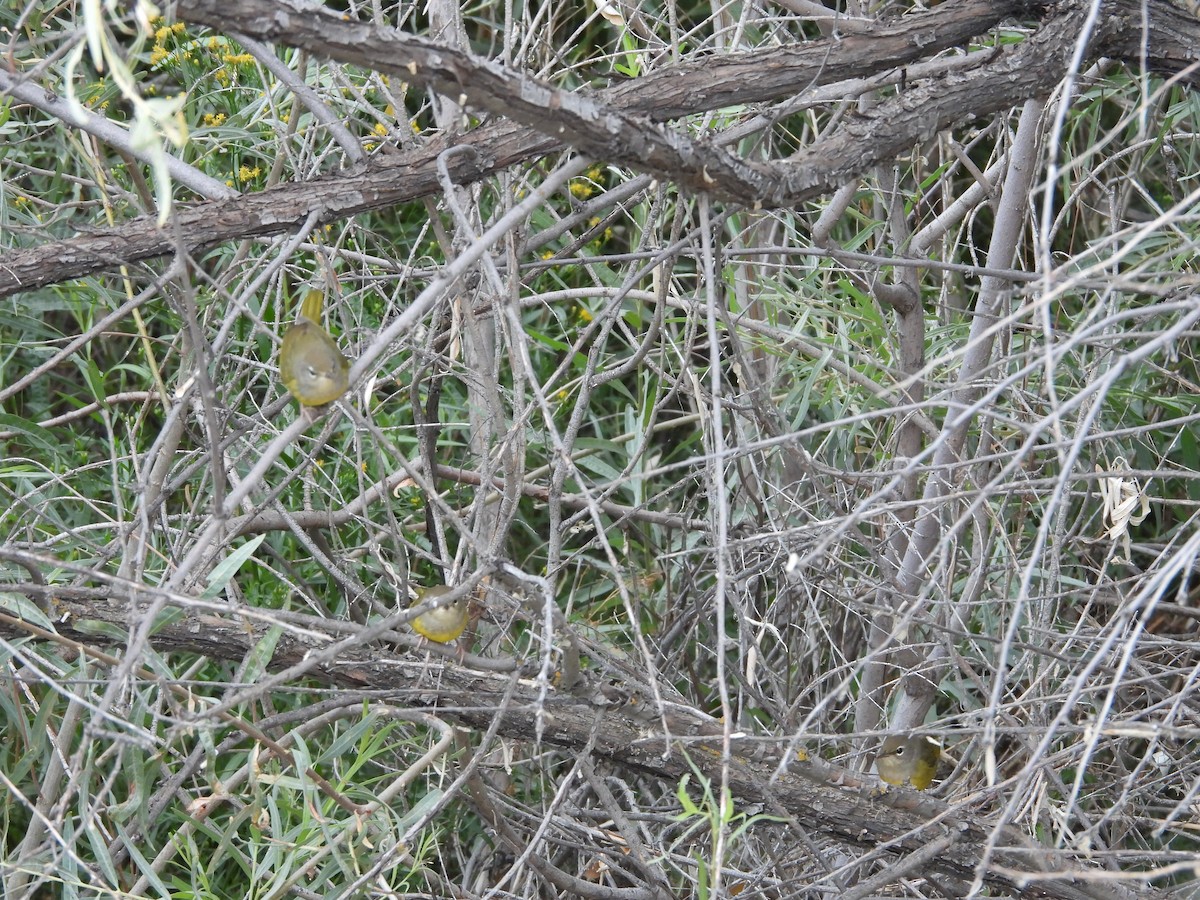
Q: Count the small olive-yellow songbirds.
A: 3